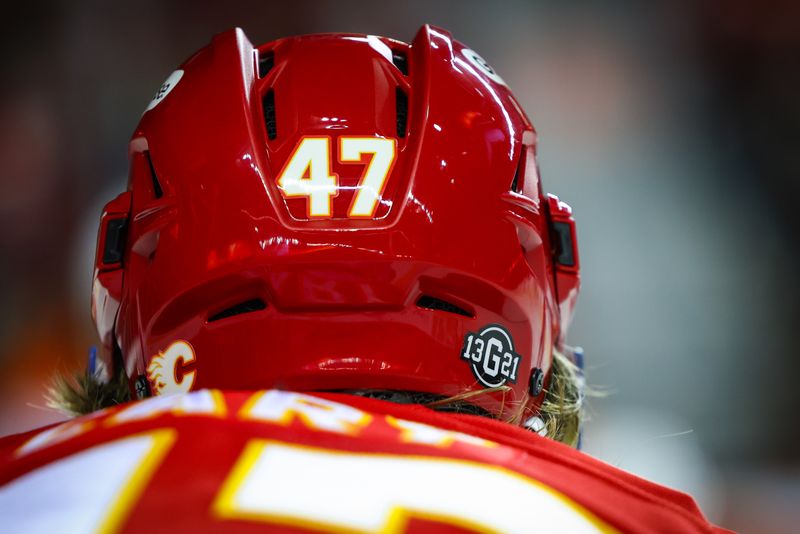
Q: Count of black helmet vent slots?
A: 8